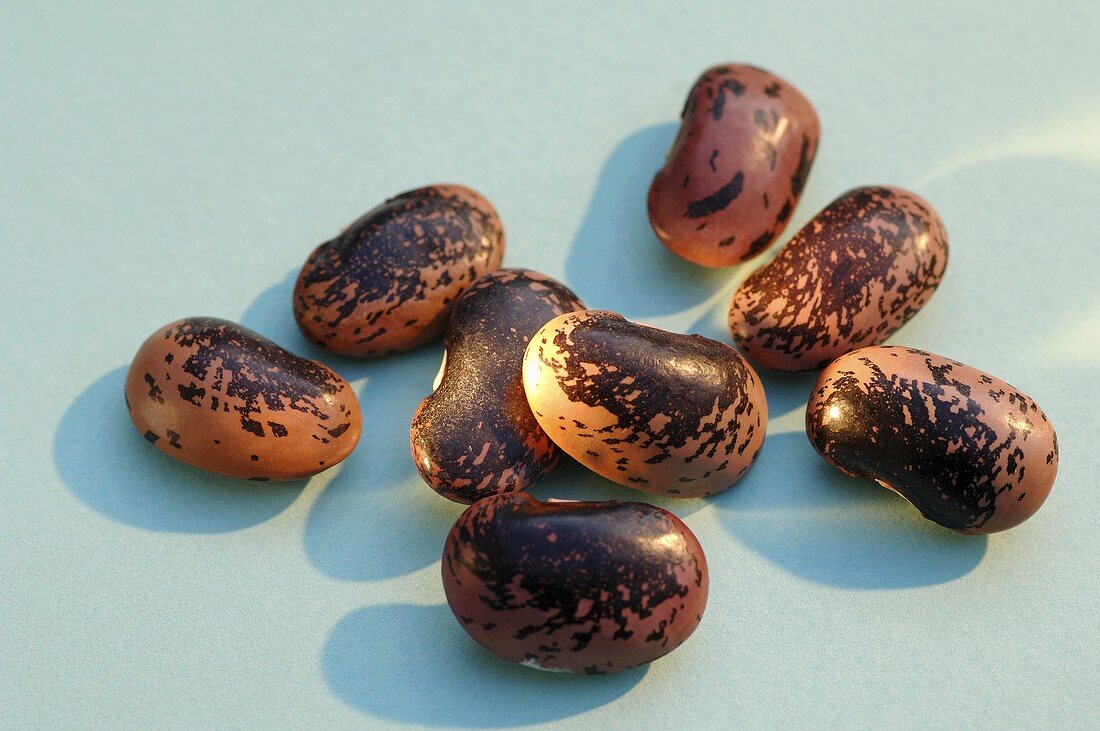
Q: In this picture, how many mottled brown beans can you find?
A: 8